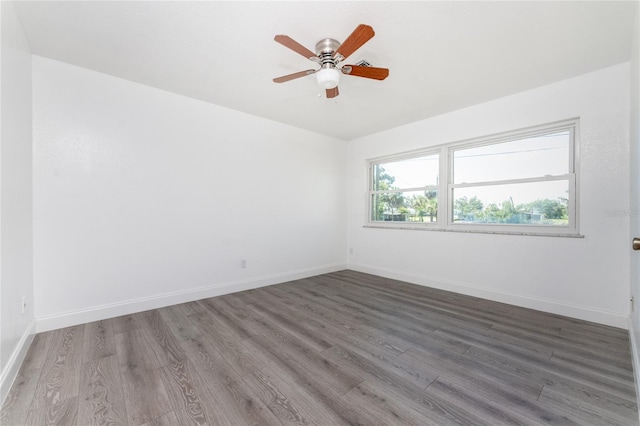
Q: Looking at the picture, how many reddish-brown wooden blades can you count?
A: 5